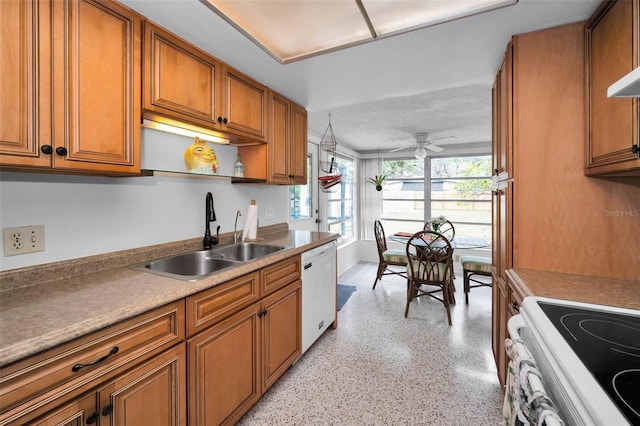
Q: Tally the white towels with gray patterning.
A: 2